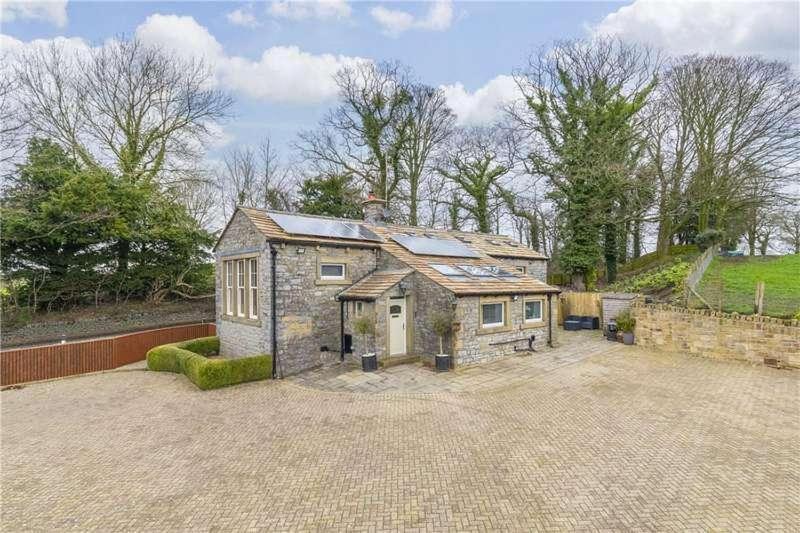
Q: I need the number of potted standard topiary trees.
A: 2